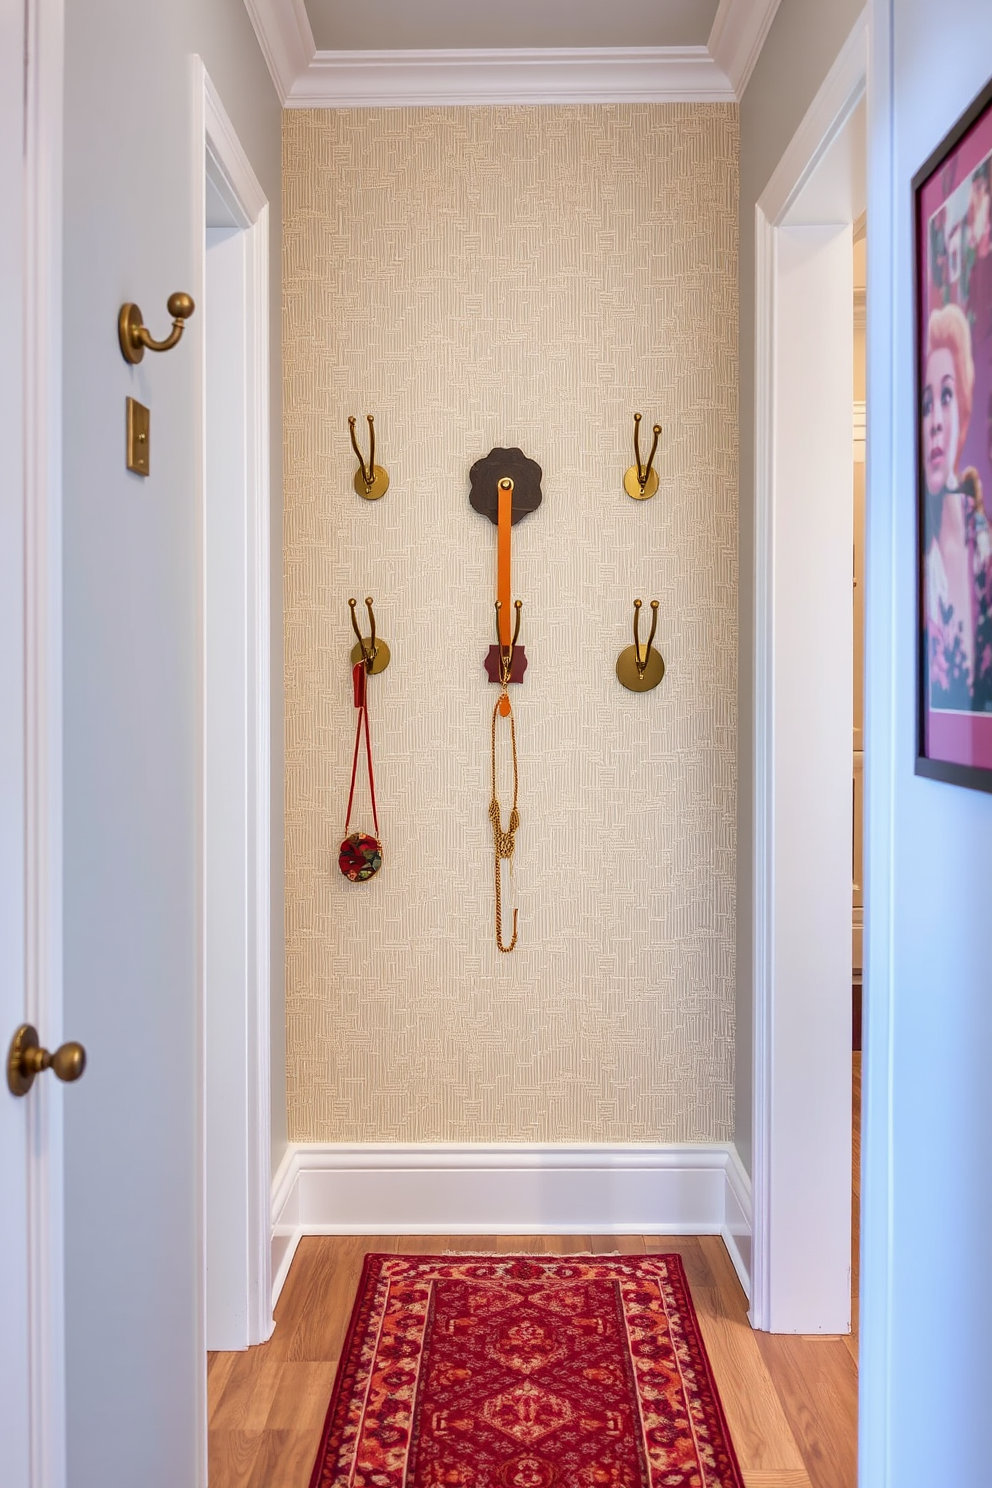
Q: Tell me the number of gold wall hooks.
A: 6